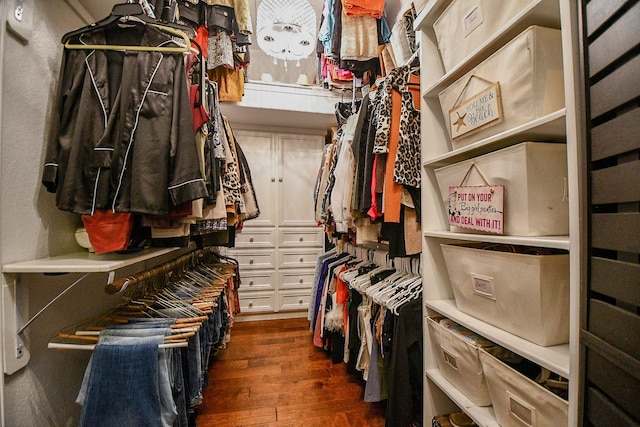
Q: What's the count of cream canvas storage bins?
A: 6